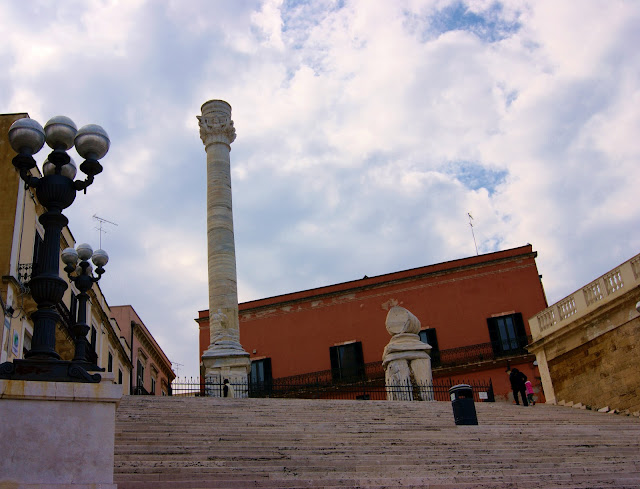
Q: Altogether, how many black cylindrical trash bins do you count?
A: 1